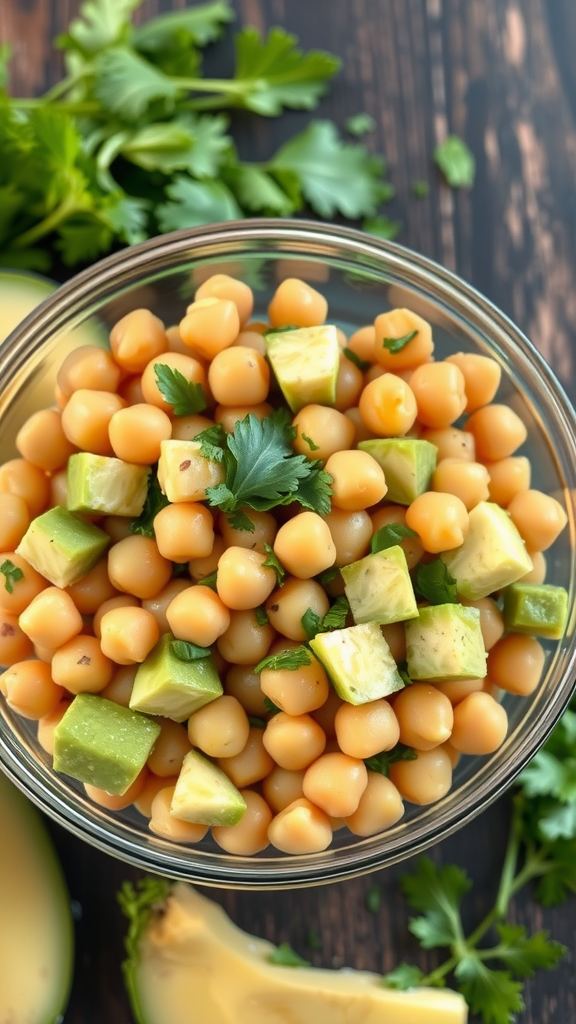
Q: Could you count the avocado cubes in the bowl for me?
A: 13